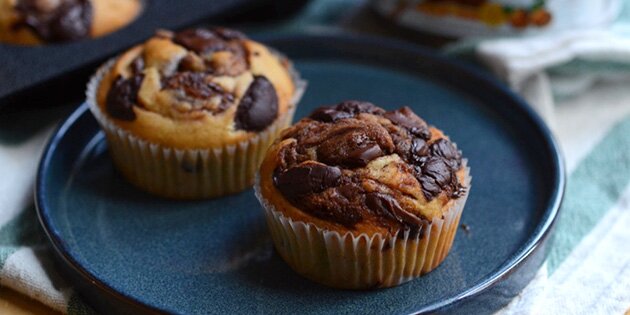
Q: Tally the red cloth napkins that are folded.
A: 0